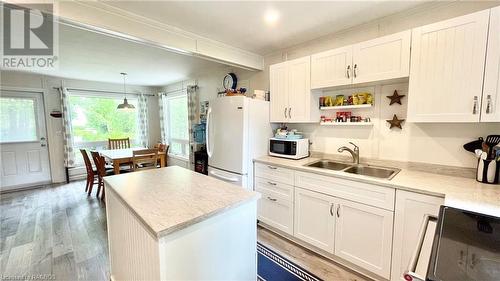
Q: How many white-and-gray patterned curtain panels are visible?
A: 4